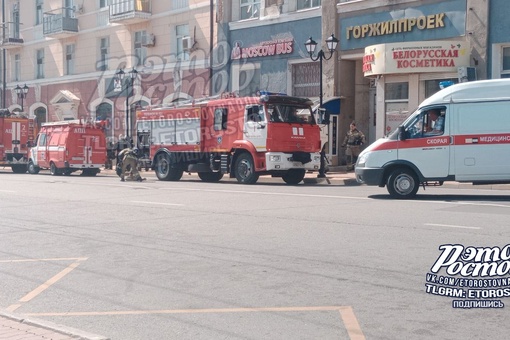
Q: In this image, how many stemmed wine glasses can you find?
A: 0